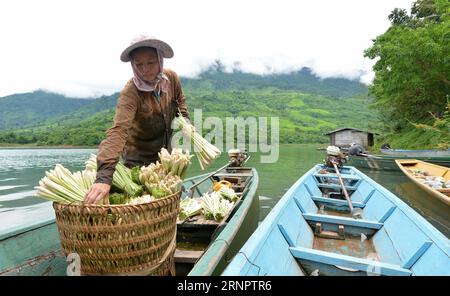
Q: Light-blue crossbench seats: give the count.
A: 5